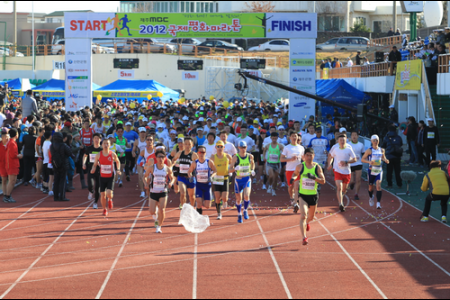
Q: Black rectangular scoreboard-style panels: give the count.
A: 3